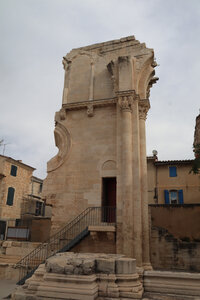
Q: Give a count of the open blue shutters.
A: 2